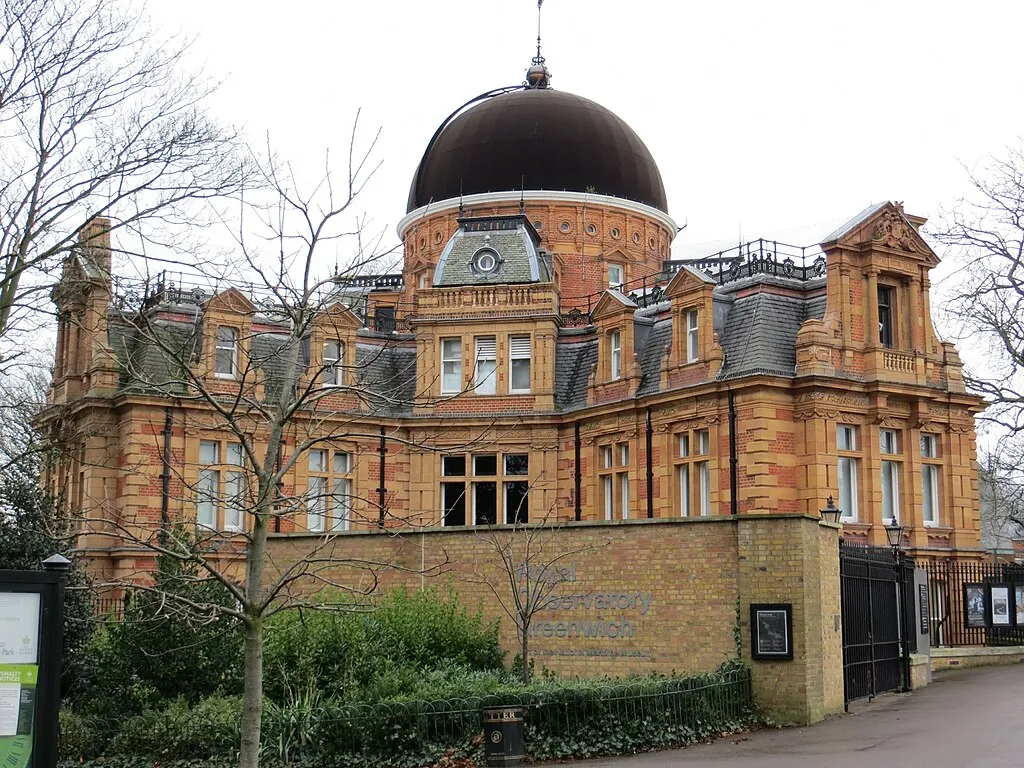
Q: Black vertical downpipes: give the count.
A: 6